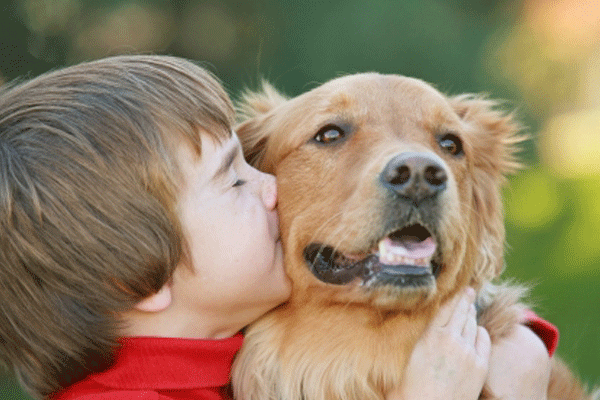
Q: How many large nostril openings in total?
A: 2